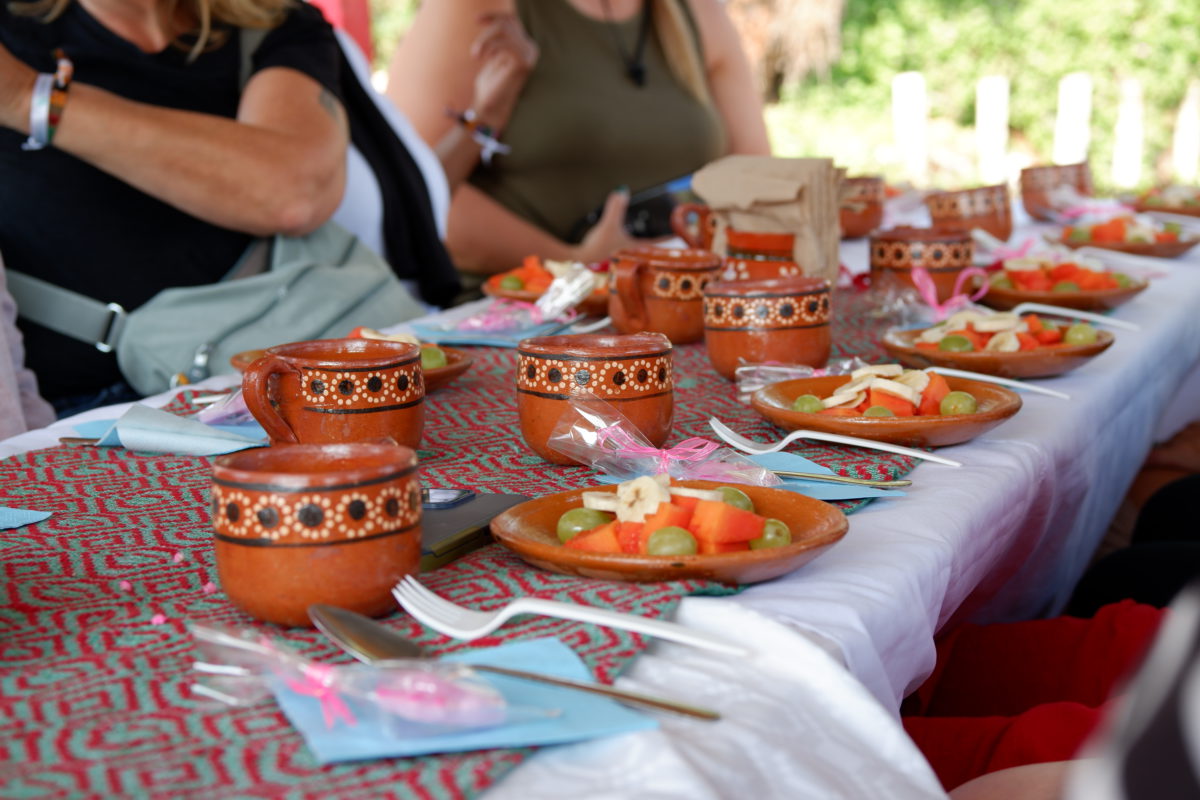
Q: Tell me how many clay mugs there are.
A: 10